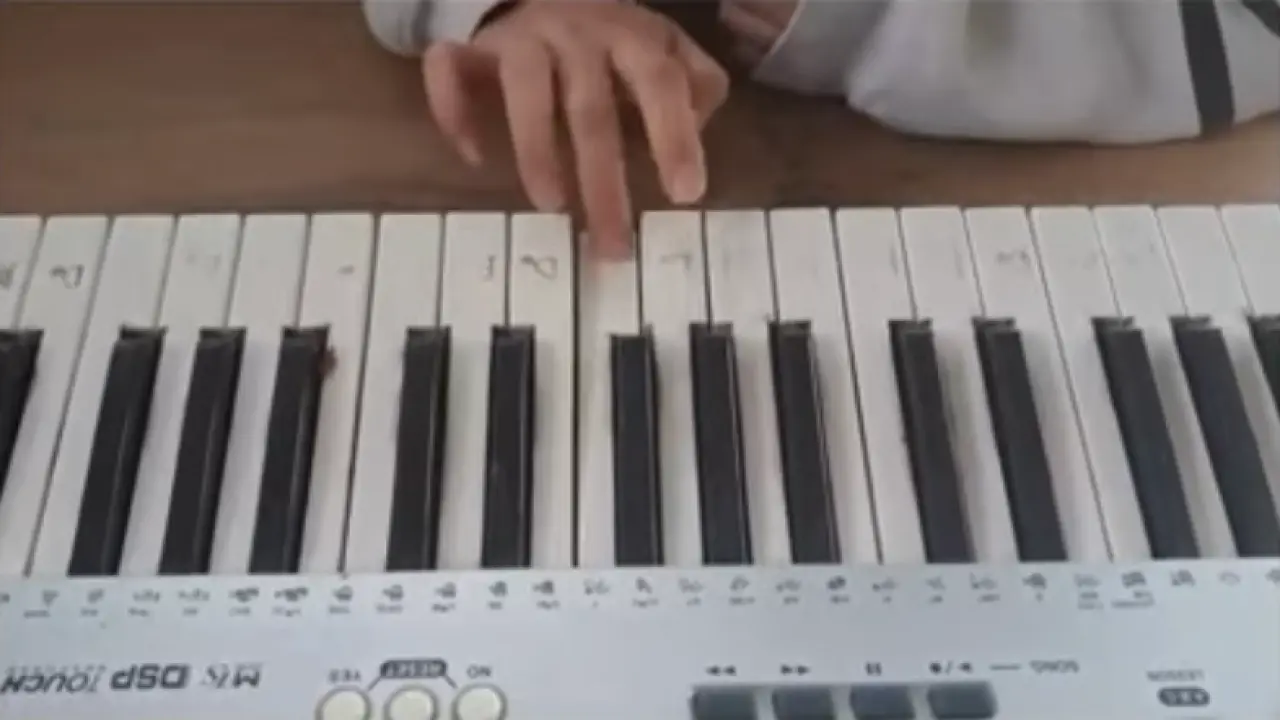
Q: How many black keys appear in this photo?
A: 14